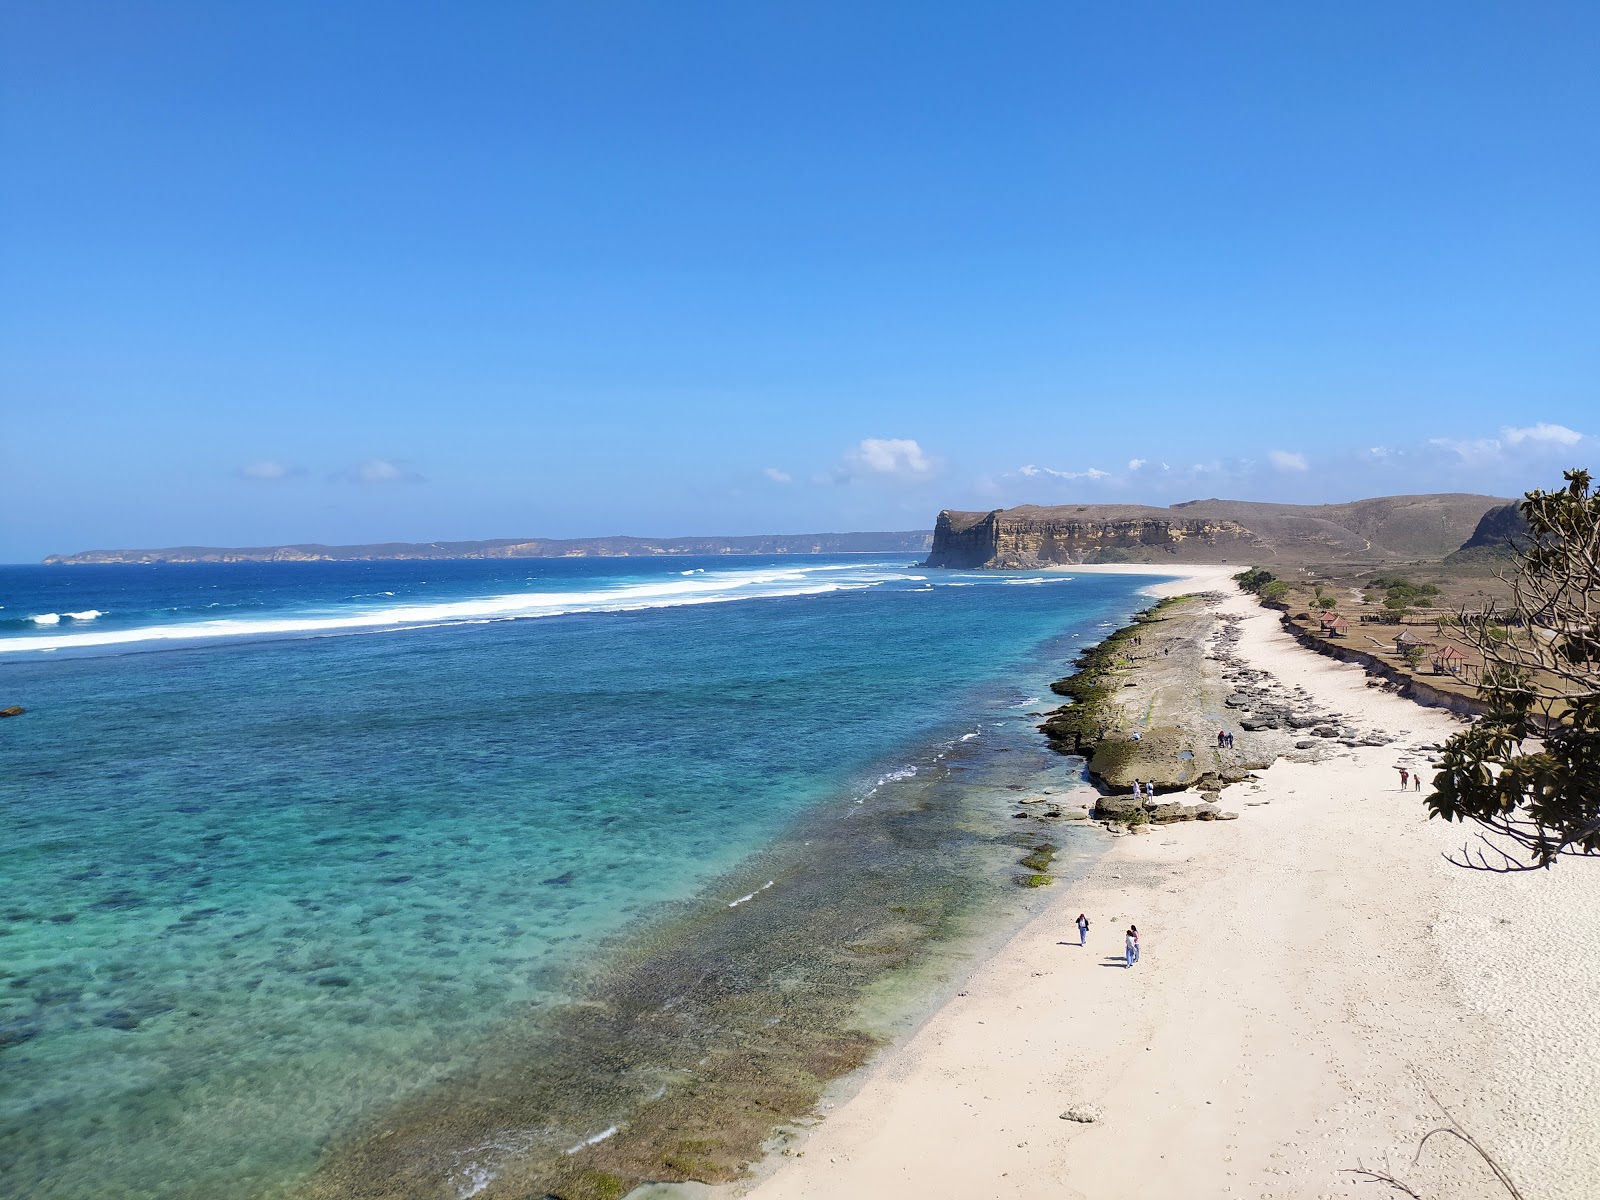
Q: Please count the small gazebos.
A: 4